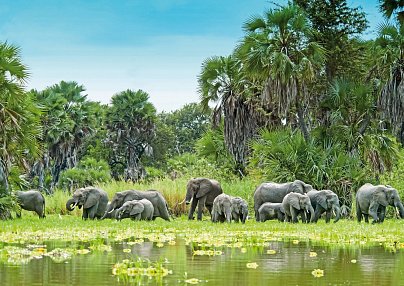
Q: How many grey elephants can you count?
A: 12